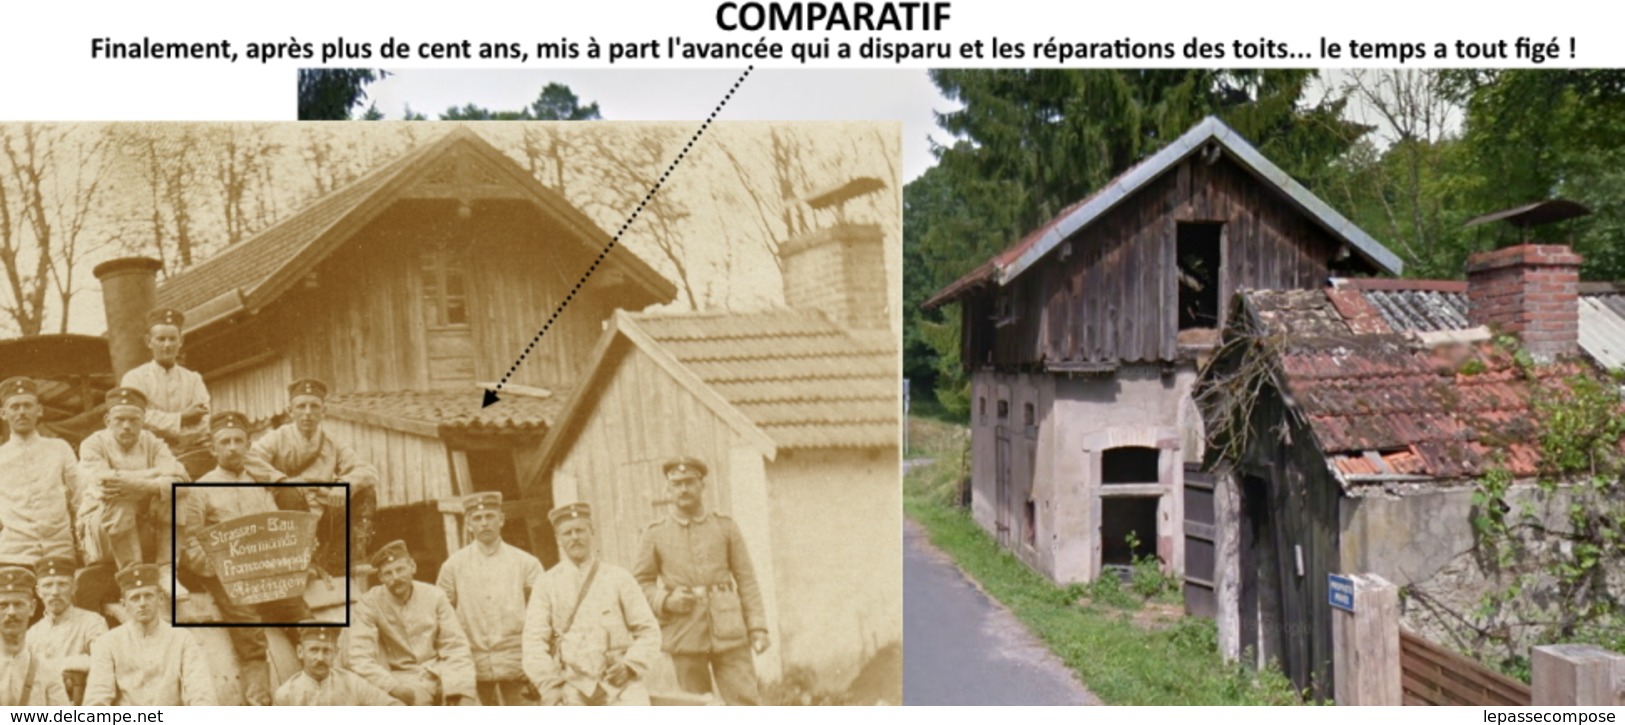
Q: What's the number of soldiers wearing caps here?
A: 13